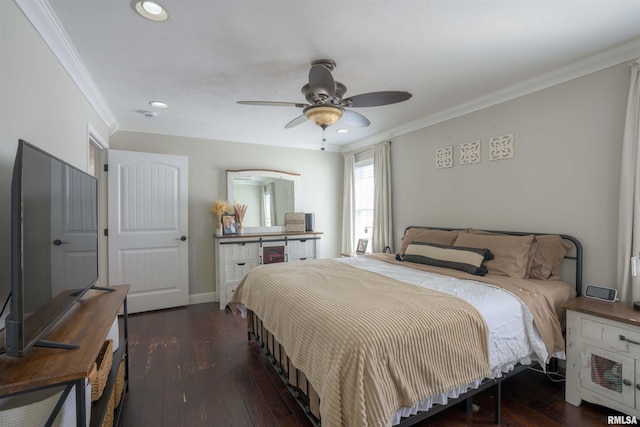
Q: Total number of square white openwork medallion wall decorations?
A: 3